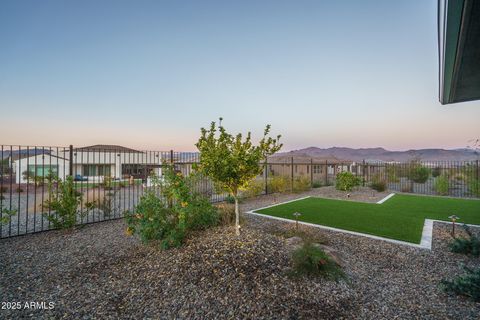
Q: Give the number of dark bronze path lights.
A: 2